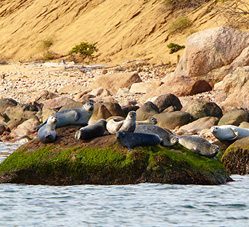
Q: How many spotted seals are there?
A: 9